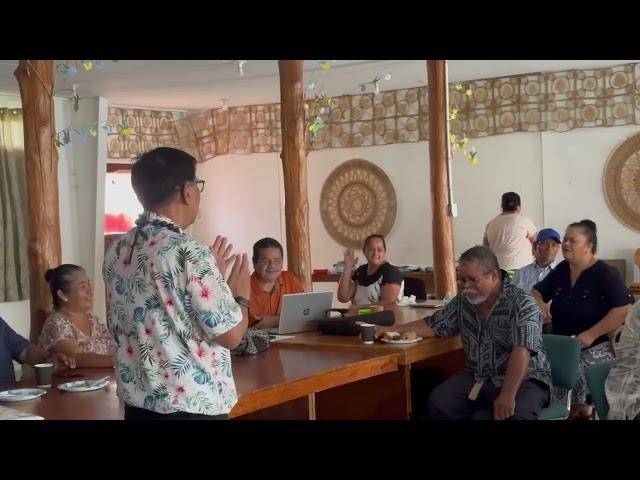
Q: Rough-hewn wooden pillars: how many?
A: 3